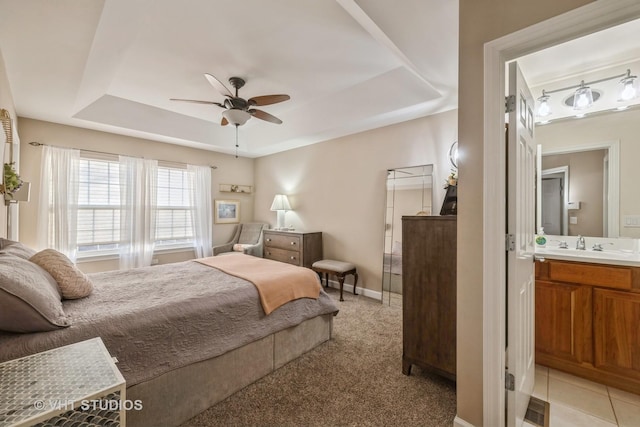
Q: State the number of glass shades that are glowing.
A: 3